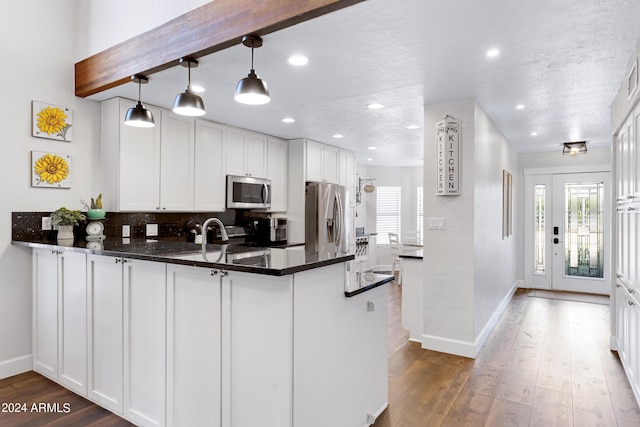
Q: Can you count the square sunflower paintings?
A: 2